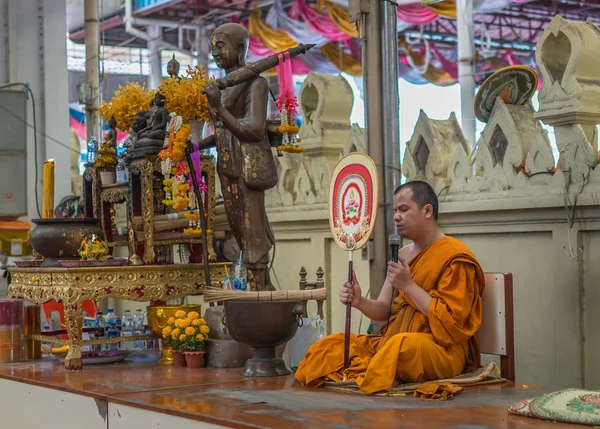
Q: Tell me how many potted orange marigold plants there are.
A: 2